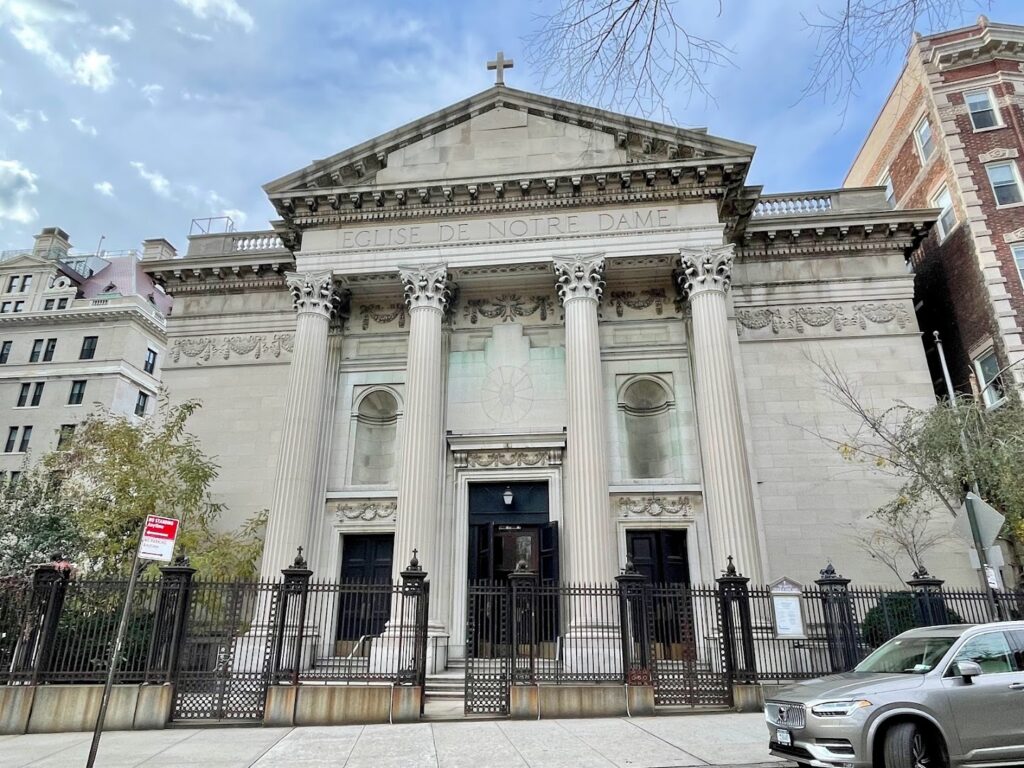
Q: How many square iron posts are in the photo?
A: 9